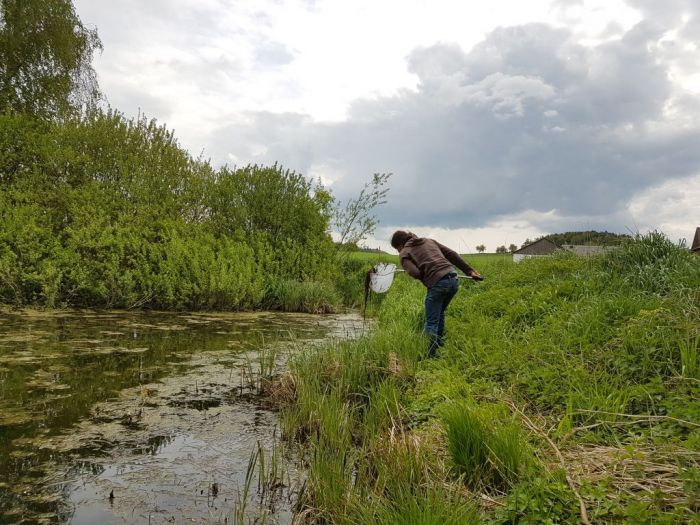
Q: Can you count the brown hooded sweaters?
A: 1